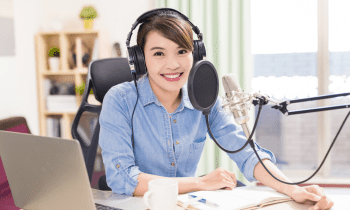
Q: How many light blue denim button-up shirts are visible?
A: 1